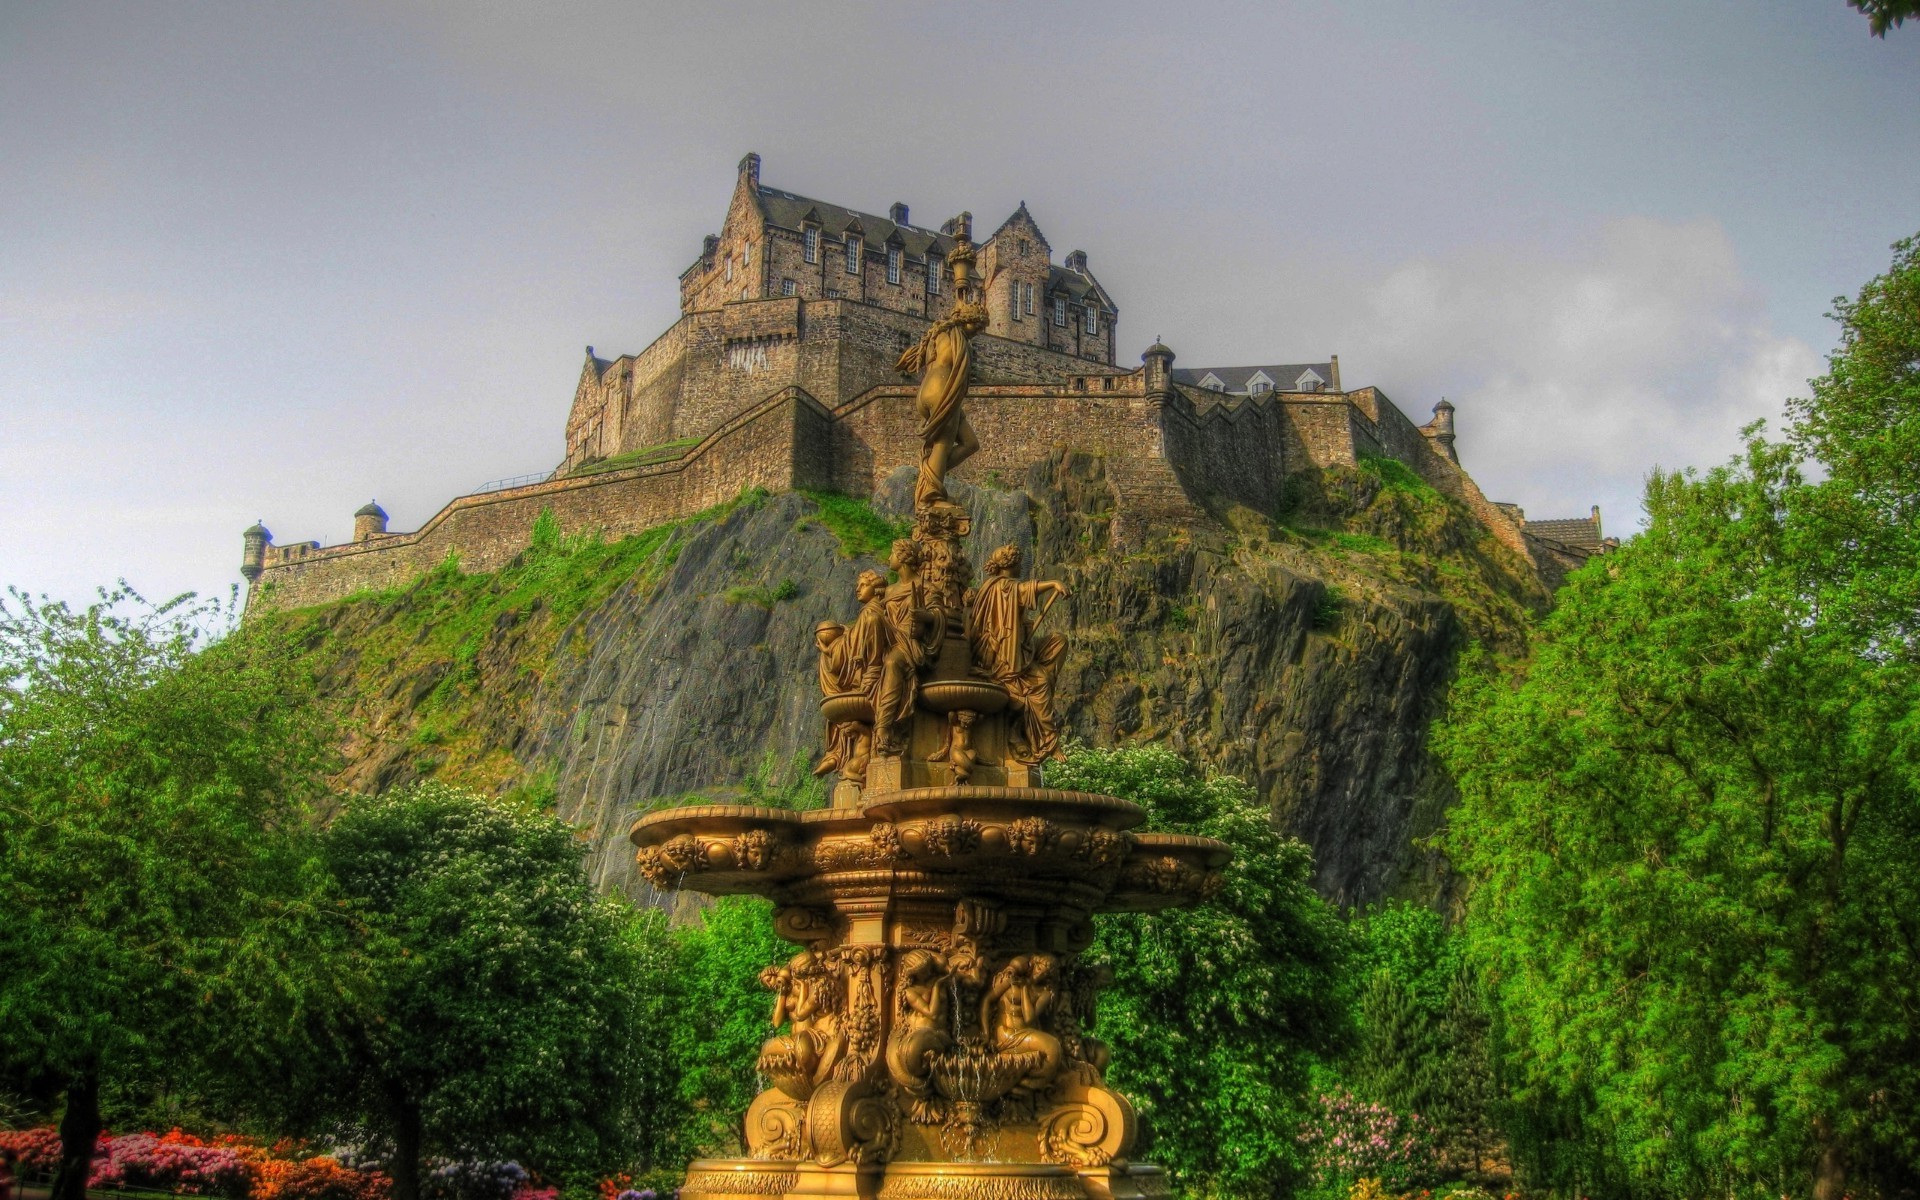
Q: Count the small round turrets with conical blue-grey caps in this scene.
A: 4